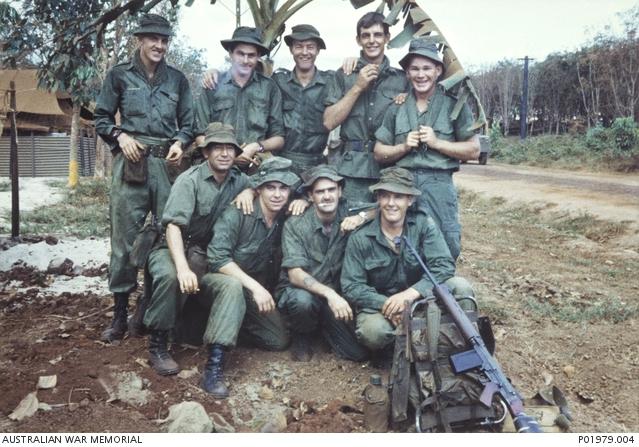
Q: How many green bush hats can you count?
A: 8